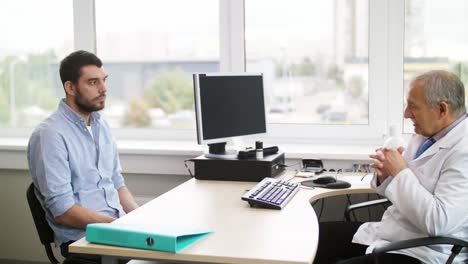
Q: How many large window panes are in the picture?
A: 4